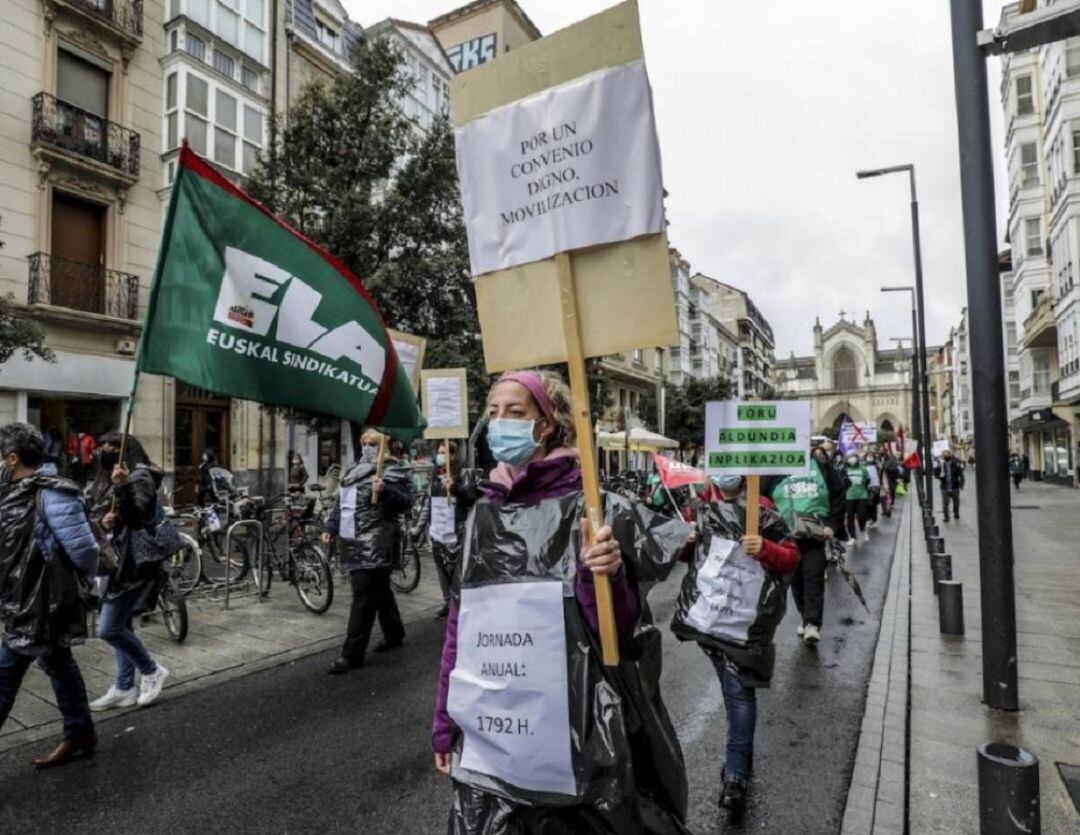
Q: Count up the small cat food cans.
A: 0